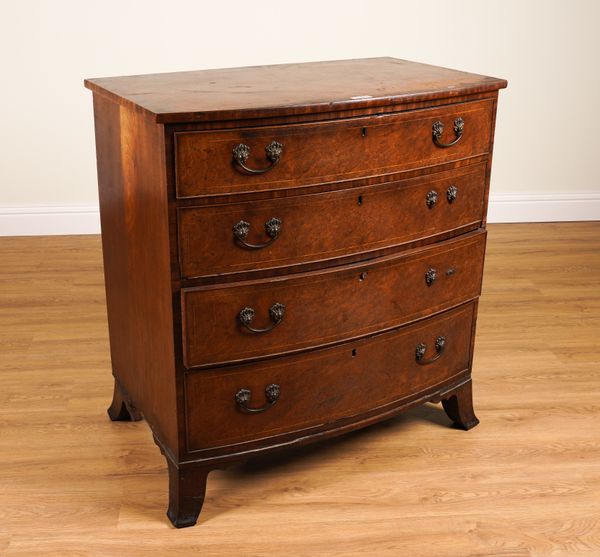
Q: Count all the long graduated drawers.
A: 4